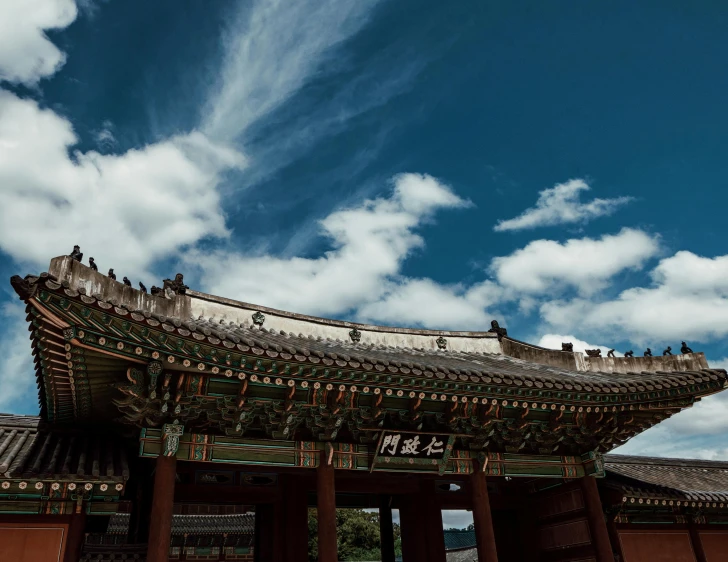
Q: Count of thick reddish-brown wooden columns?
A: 4